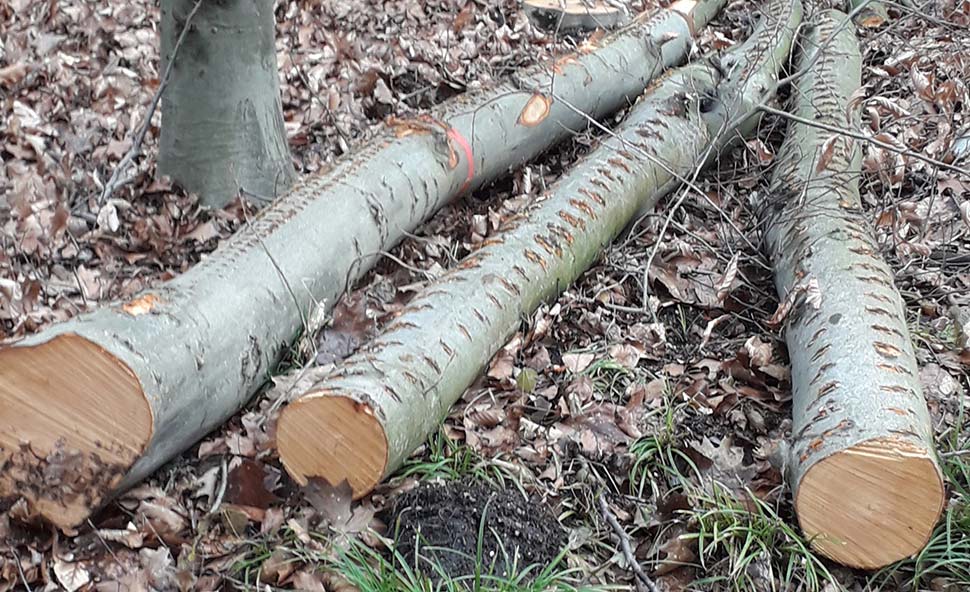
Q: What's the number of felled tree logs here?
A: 3